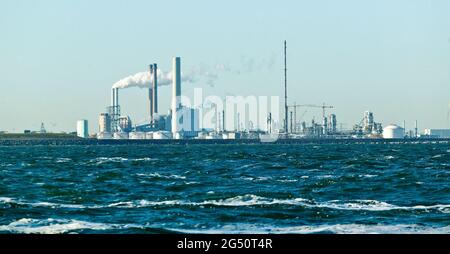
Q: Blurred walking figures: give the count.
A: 0